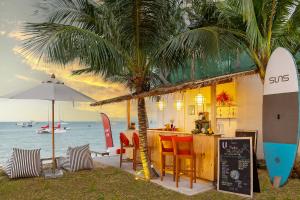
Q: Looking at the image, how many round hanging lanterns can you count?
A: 3